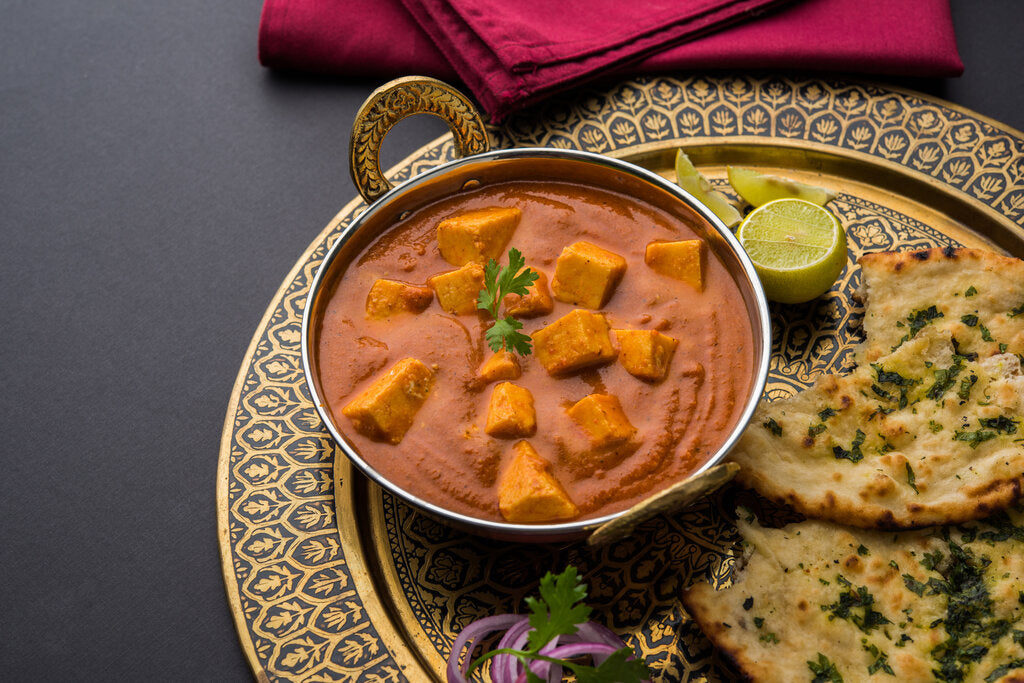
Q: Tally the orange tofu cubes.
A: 13